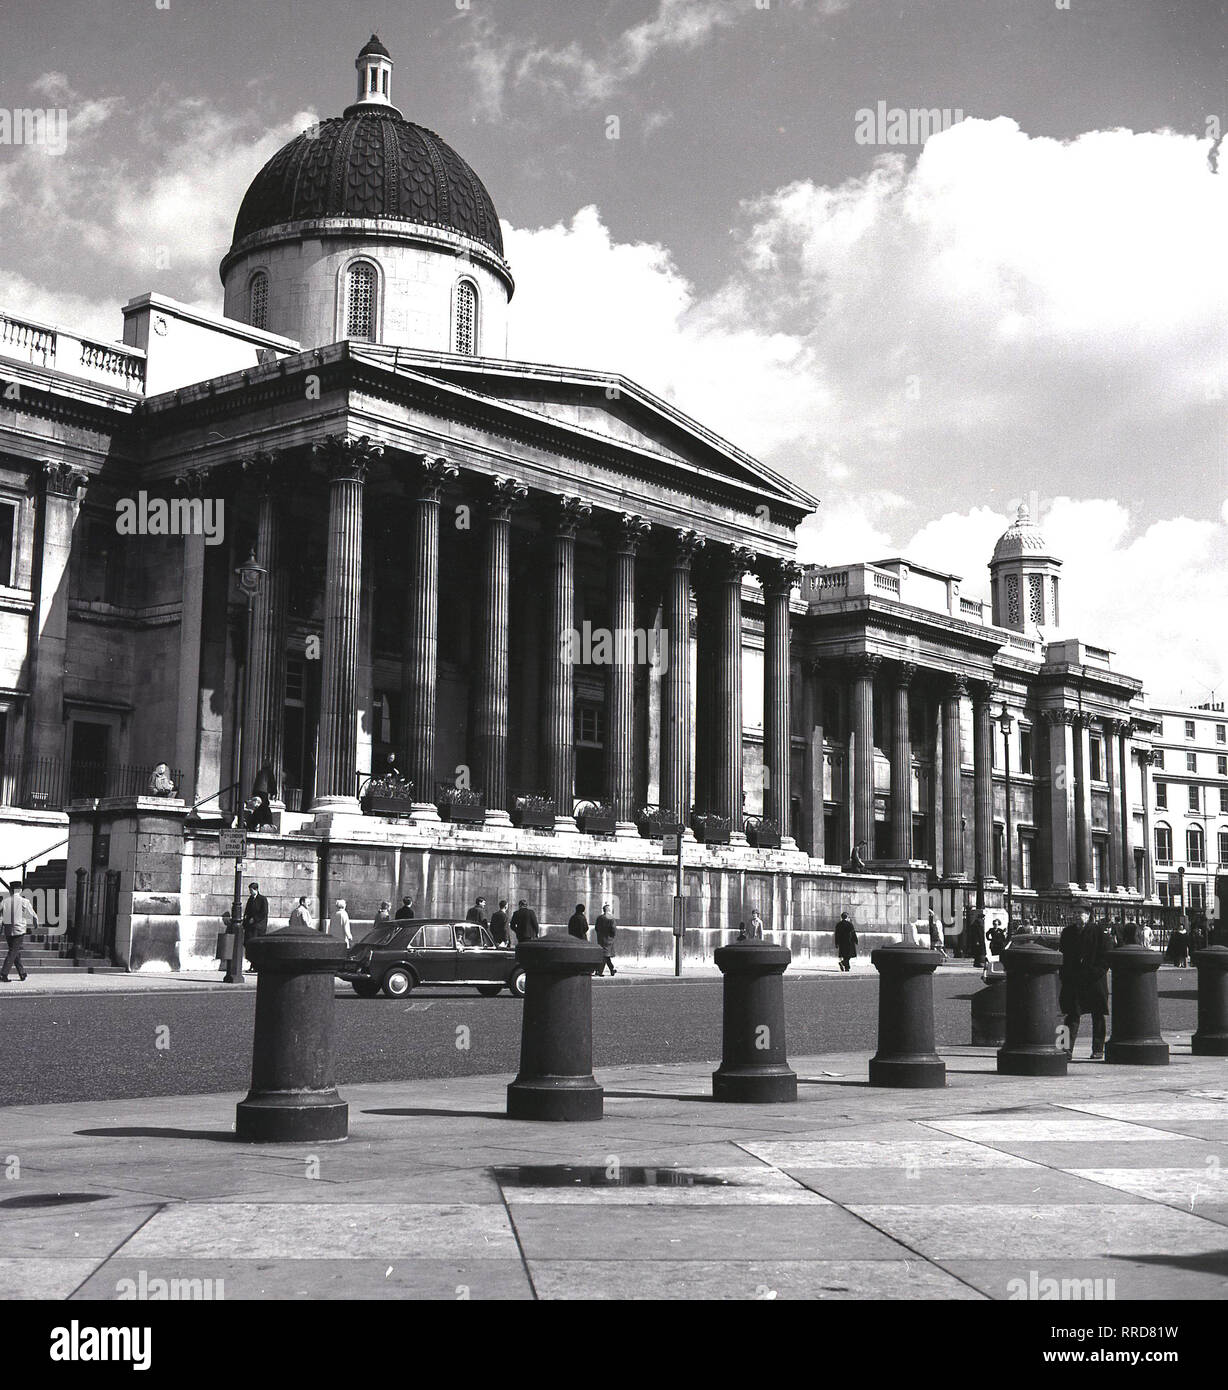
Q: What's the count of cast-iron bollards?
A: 7